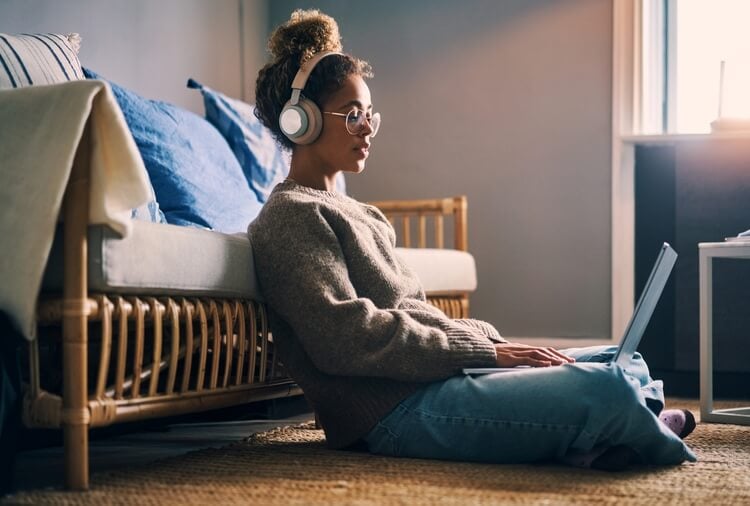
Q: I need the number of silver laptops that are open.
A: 1